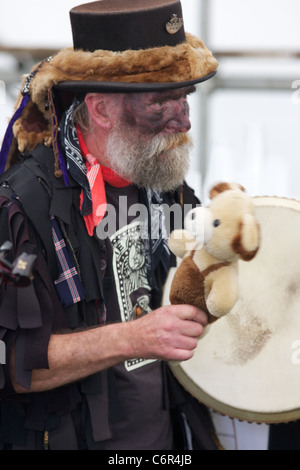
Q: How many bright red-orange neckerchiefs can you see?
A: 1